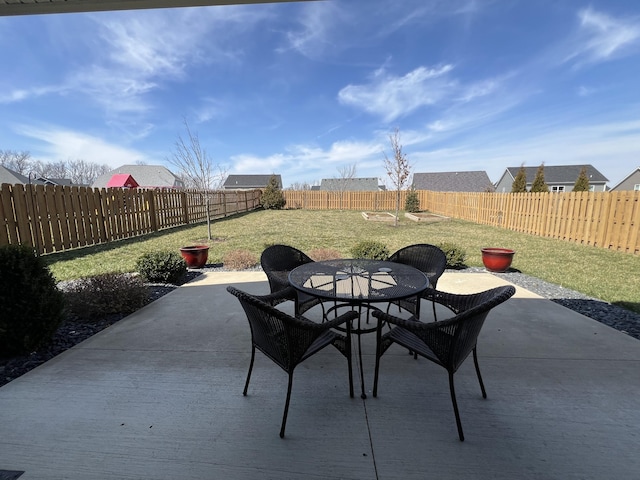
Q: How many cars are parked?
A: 0